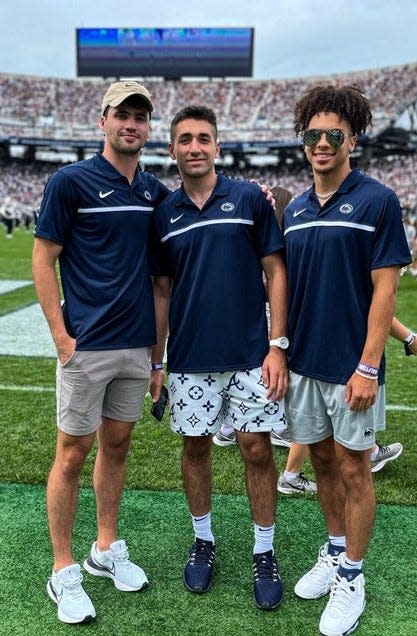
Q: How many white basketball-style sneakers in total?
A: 2